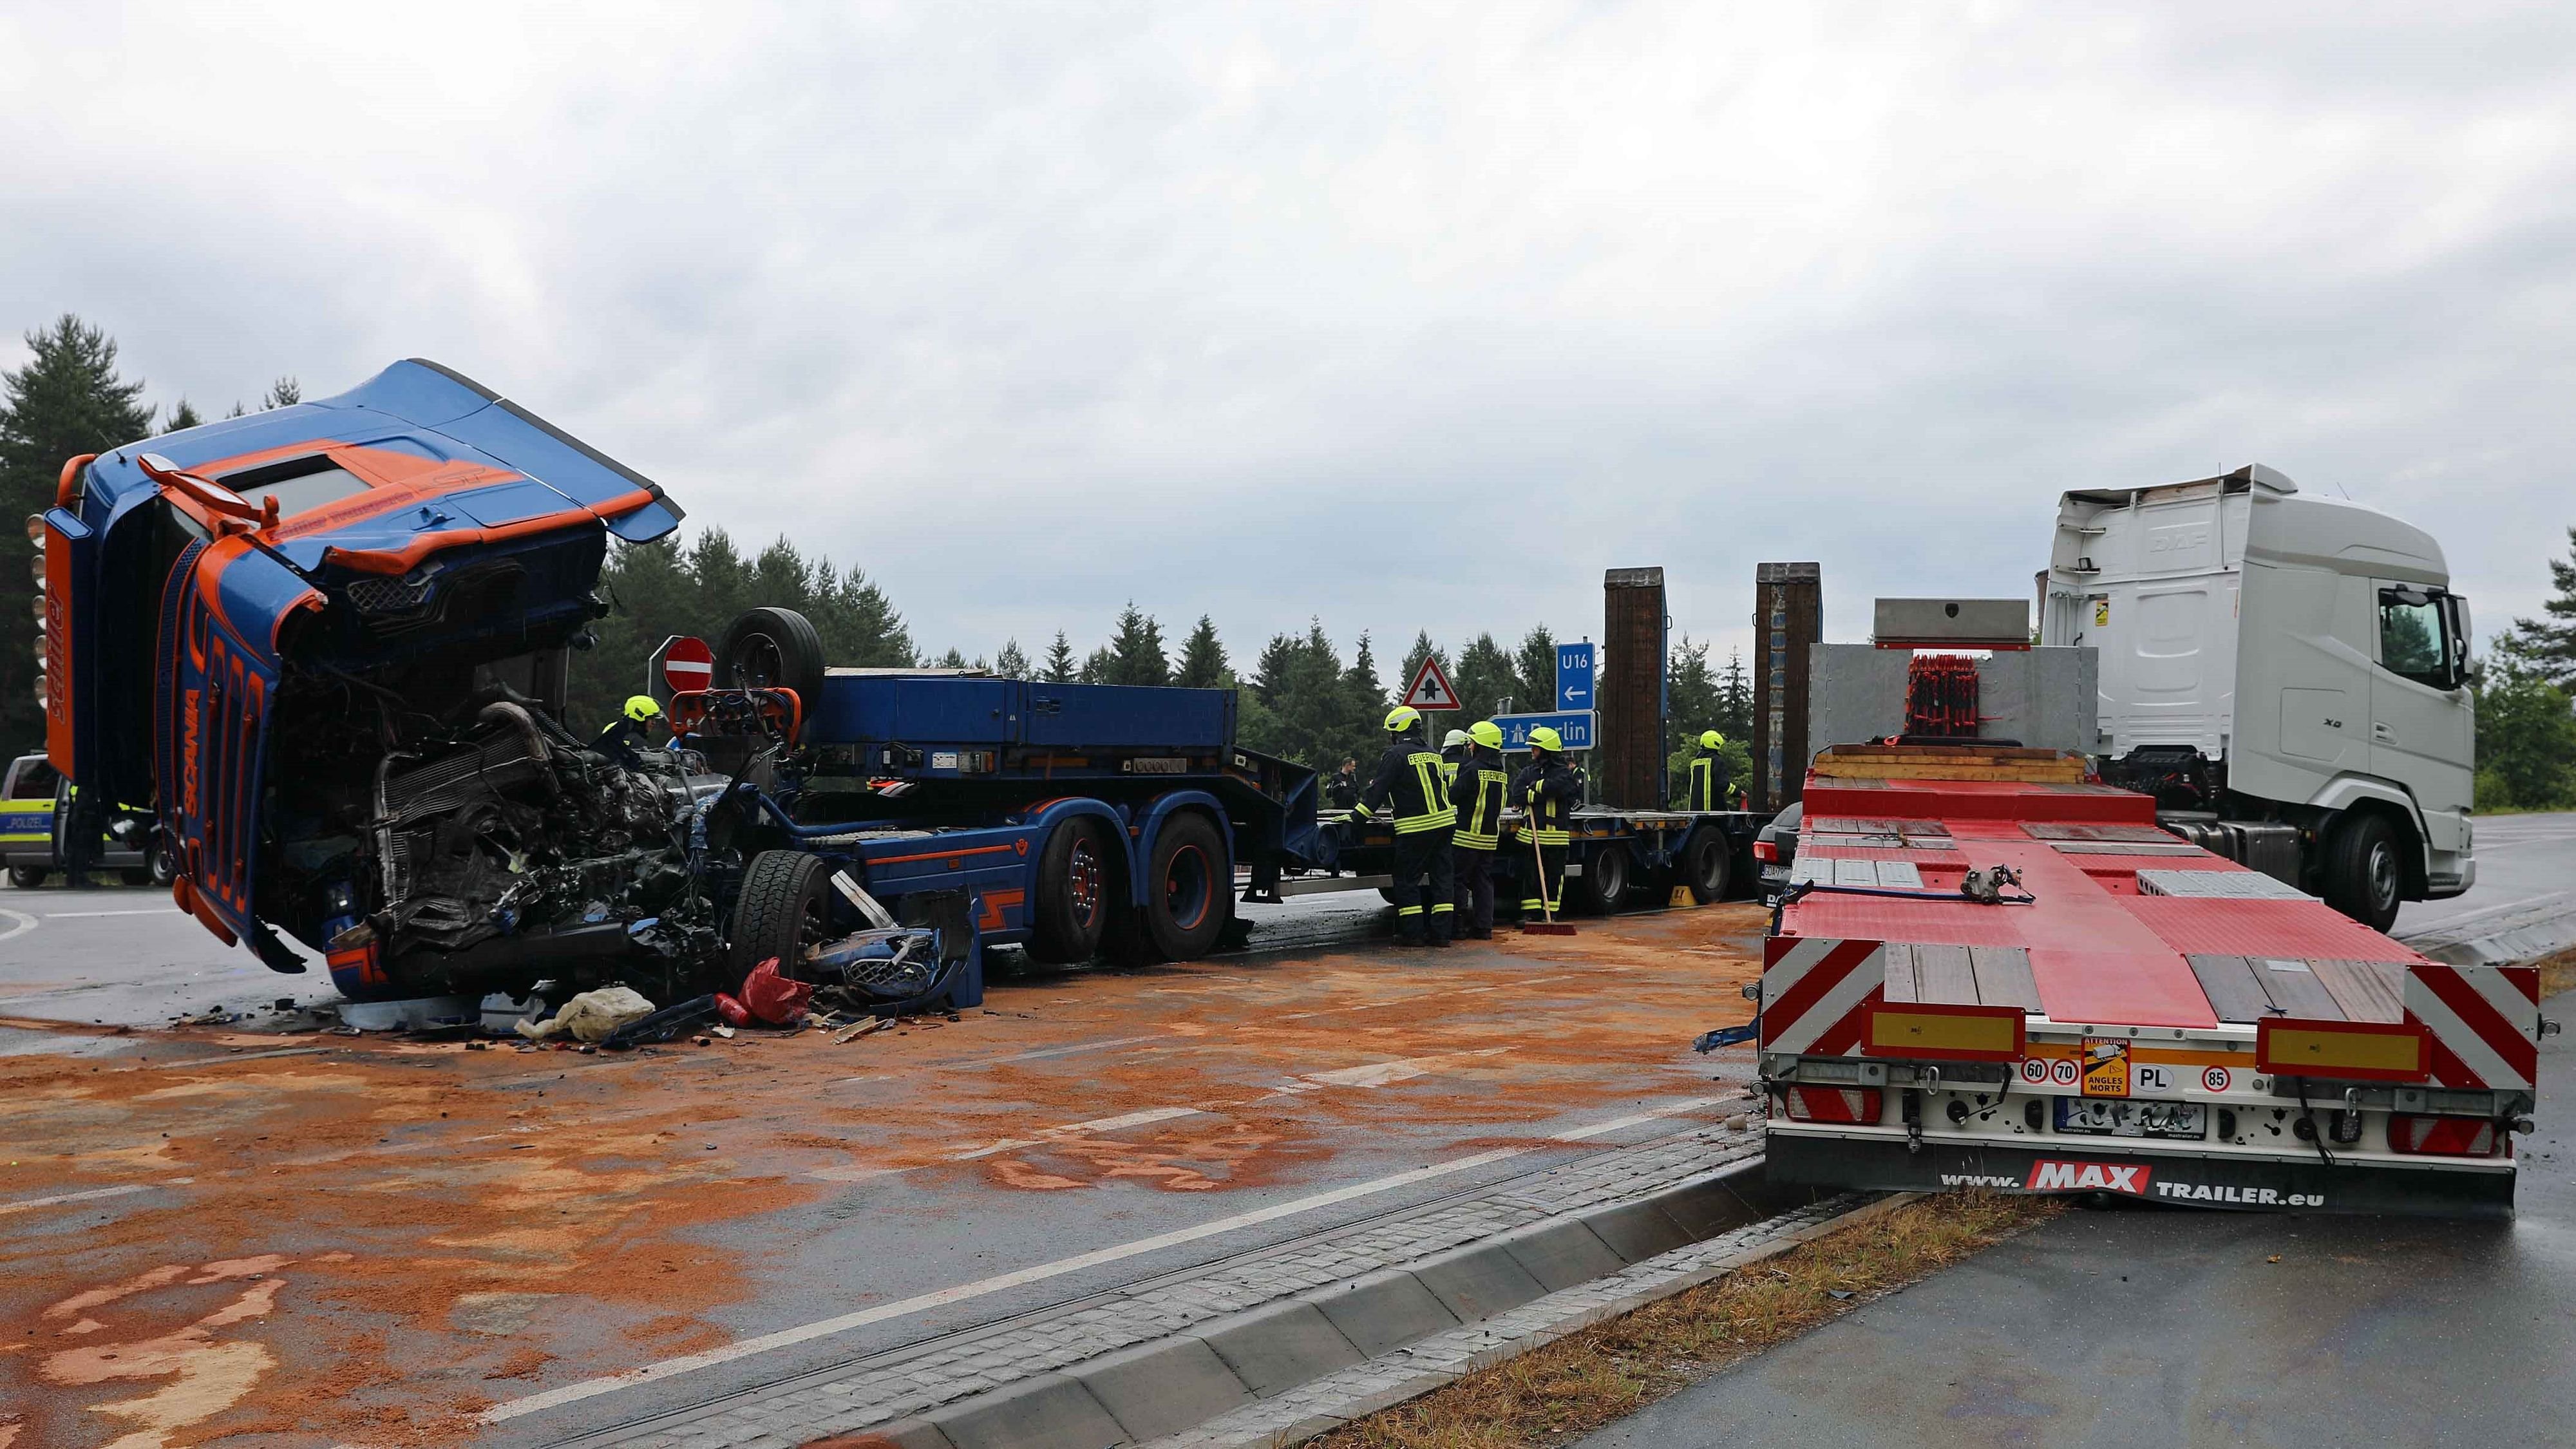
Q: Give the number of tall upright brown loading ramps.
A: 2